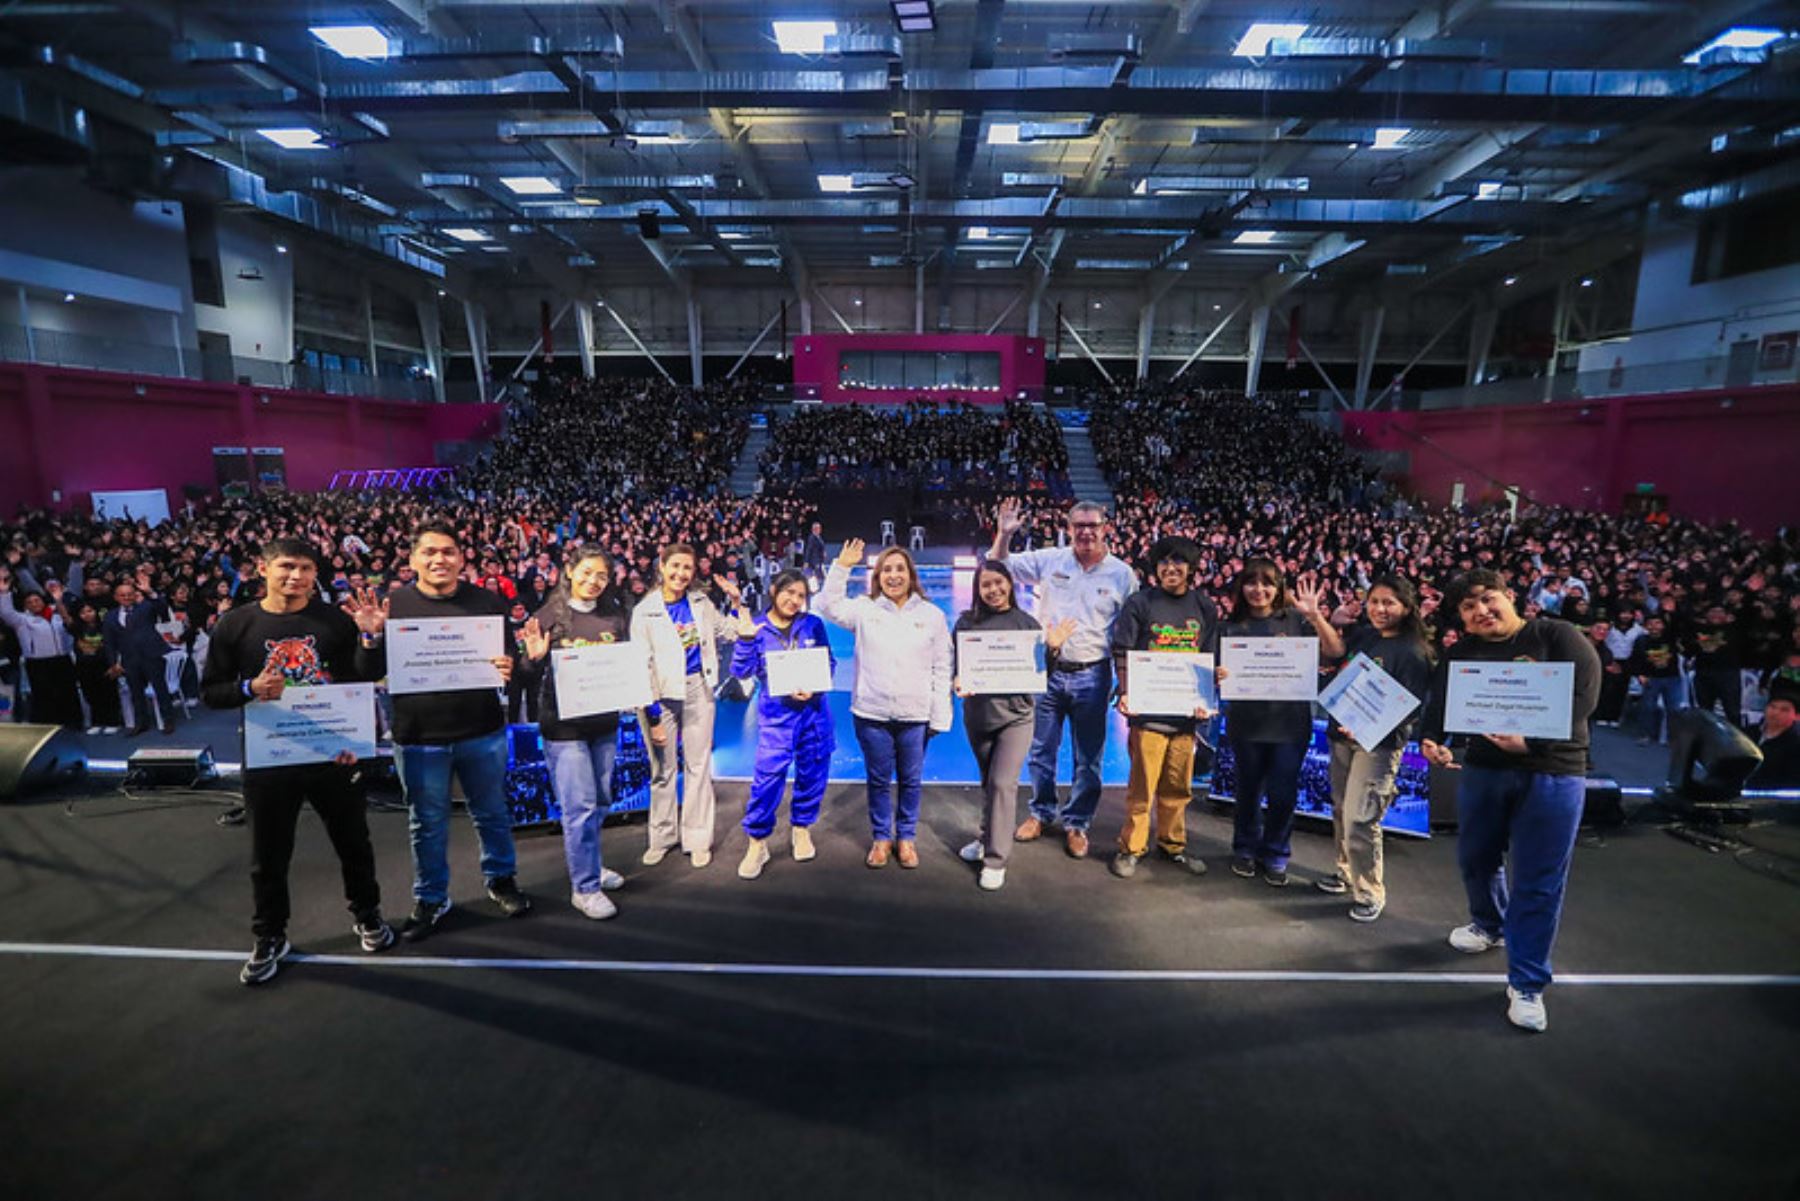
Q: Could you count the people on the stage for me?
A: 12